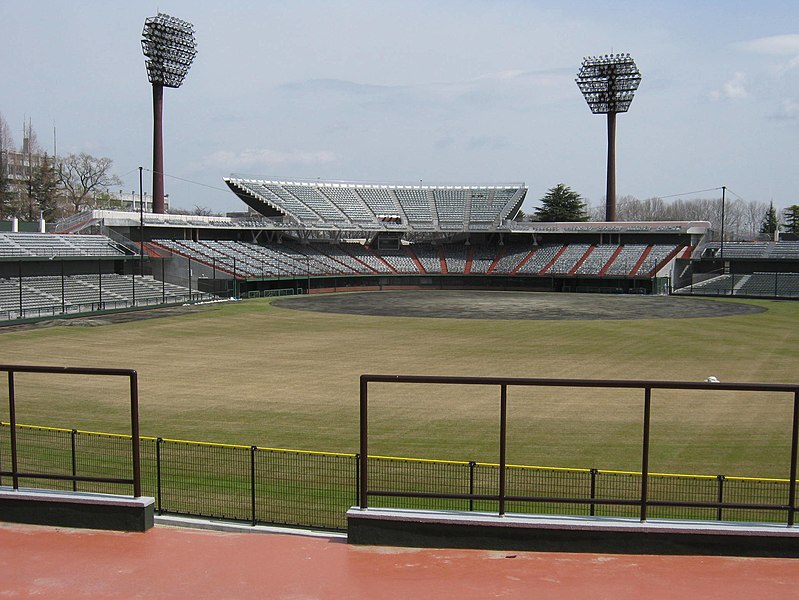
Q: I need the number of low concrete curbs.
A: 2